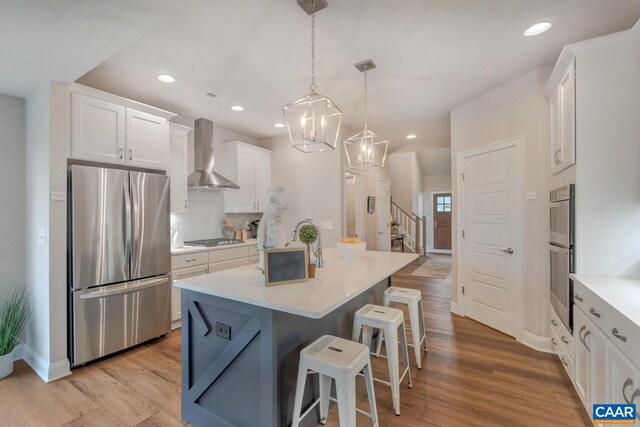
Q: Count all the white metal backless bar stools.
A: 3